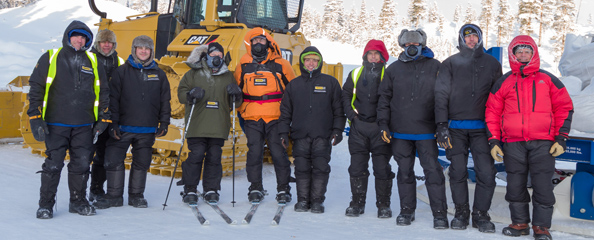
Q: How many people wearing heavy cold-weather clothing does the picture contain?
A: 10